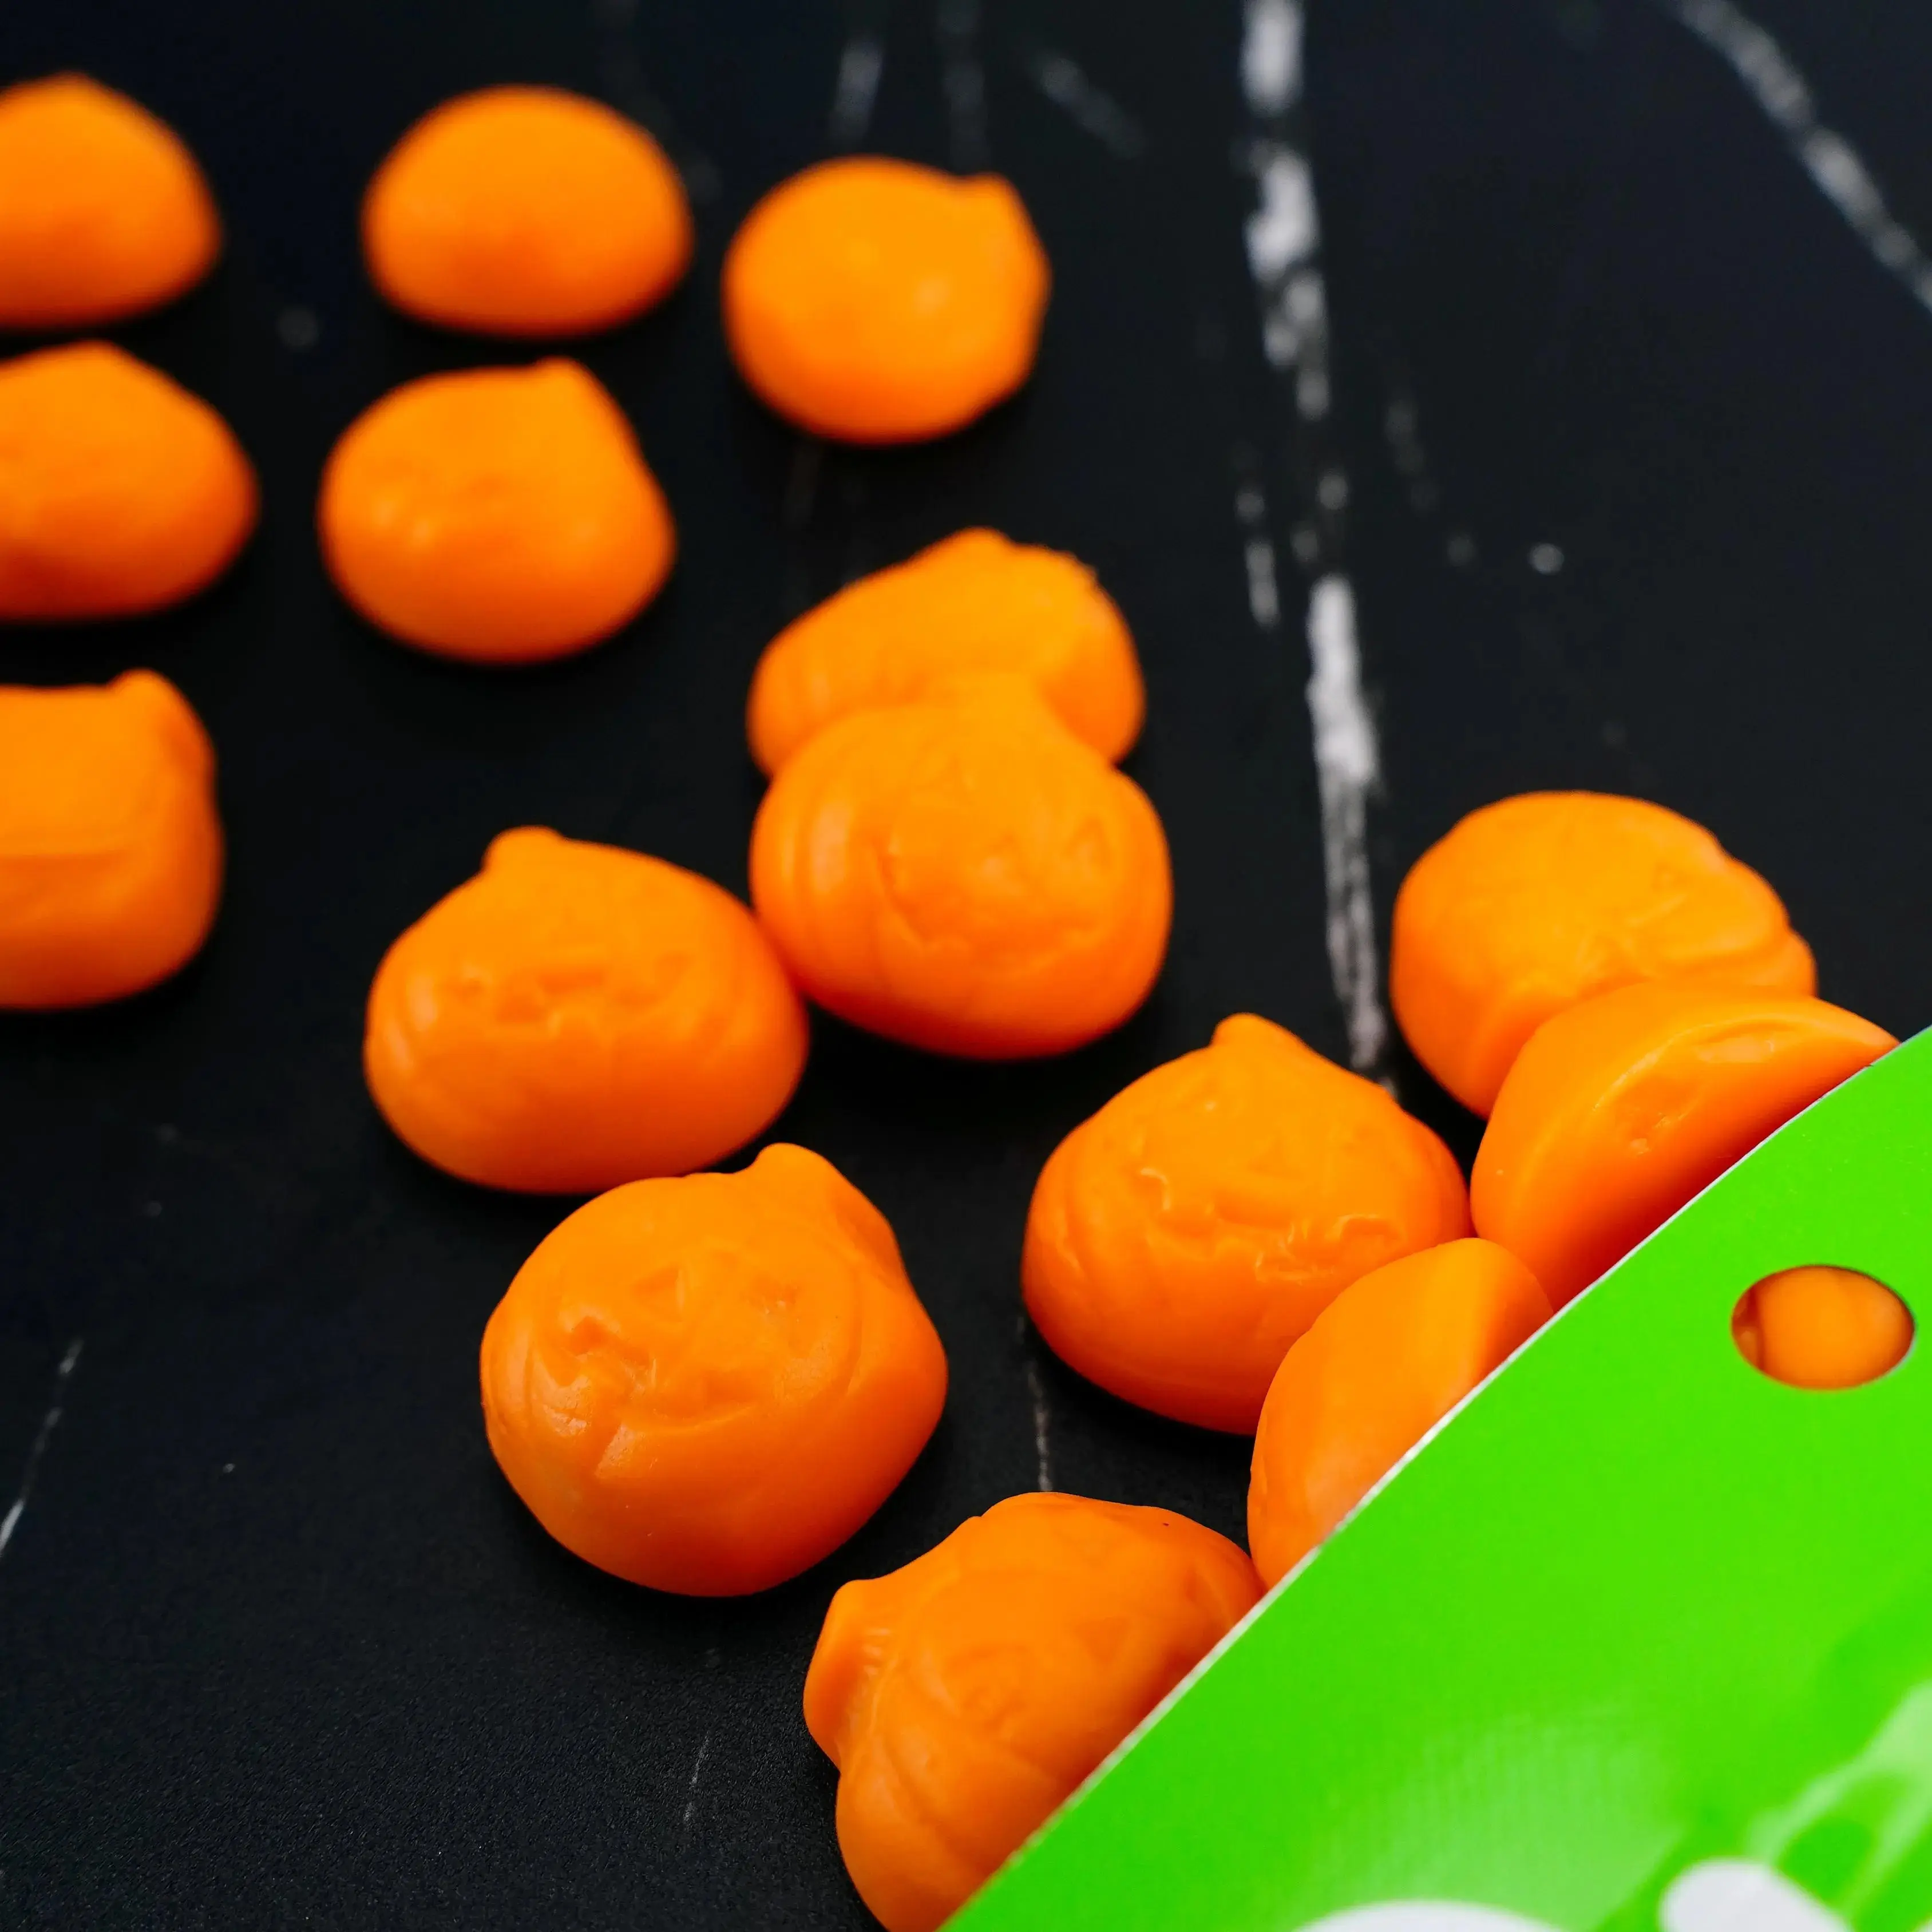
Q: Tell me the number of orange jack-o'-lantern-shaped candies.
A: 15